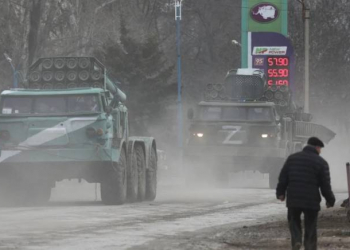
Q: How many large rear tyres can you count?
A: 3